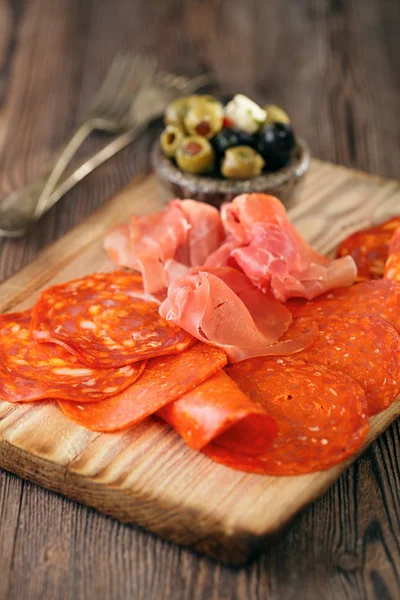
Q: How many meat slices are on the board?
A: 12